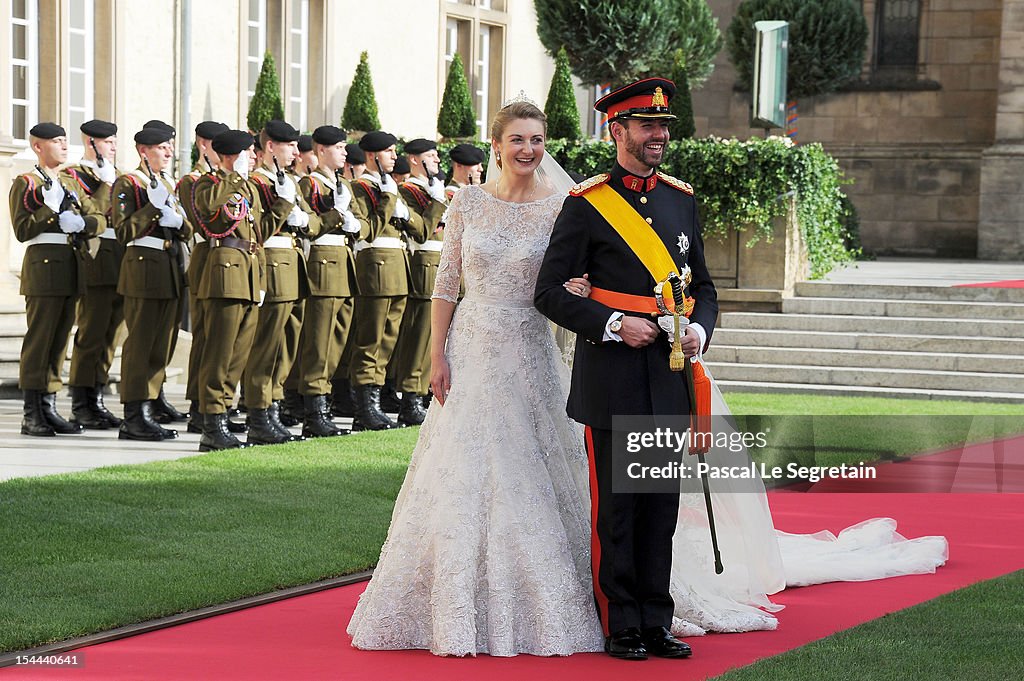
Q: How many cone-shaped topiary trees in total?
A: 5